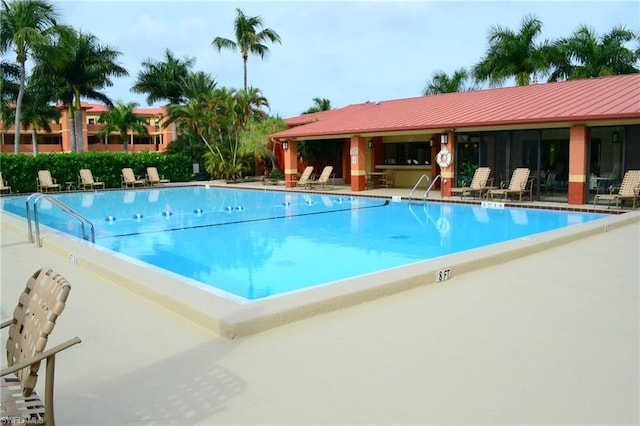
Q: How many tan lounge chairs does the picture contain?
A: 11